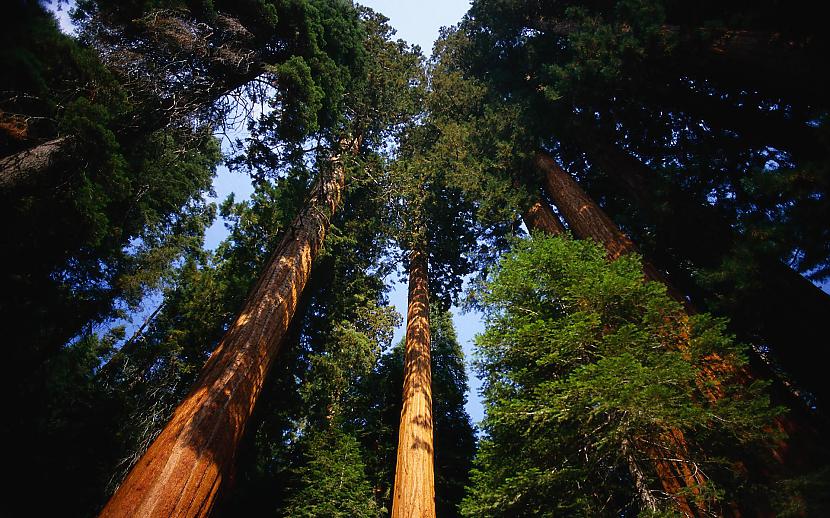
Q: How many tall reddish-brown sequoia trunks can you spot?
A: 4